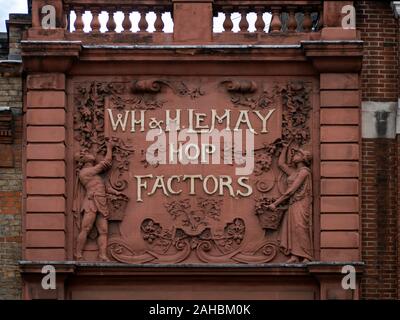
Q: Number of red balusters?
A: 12